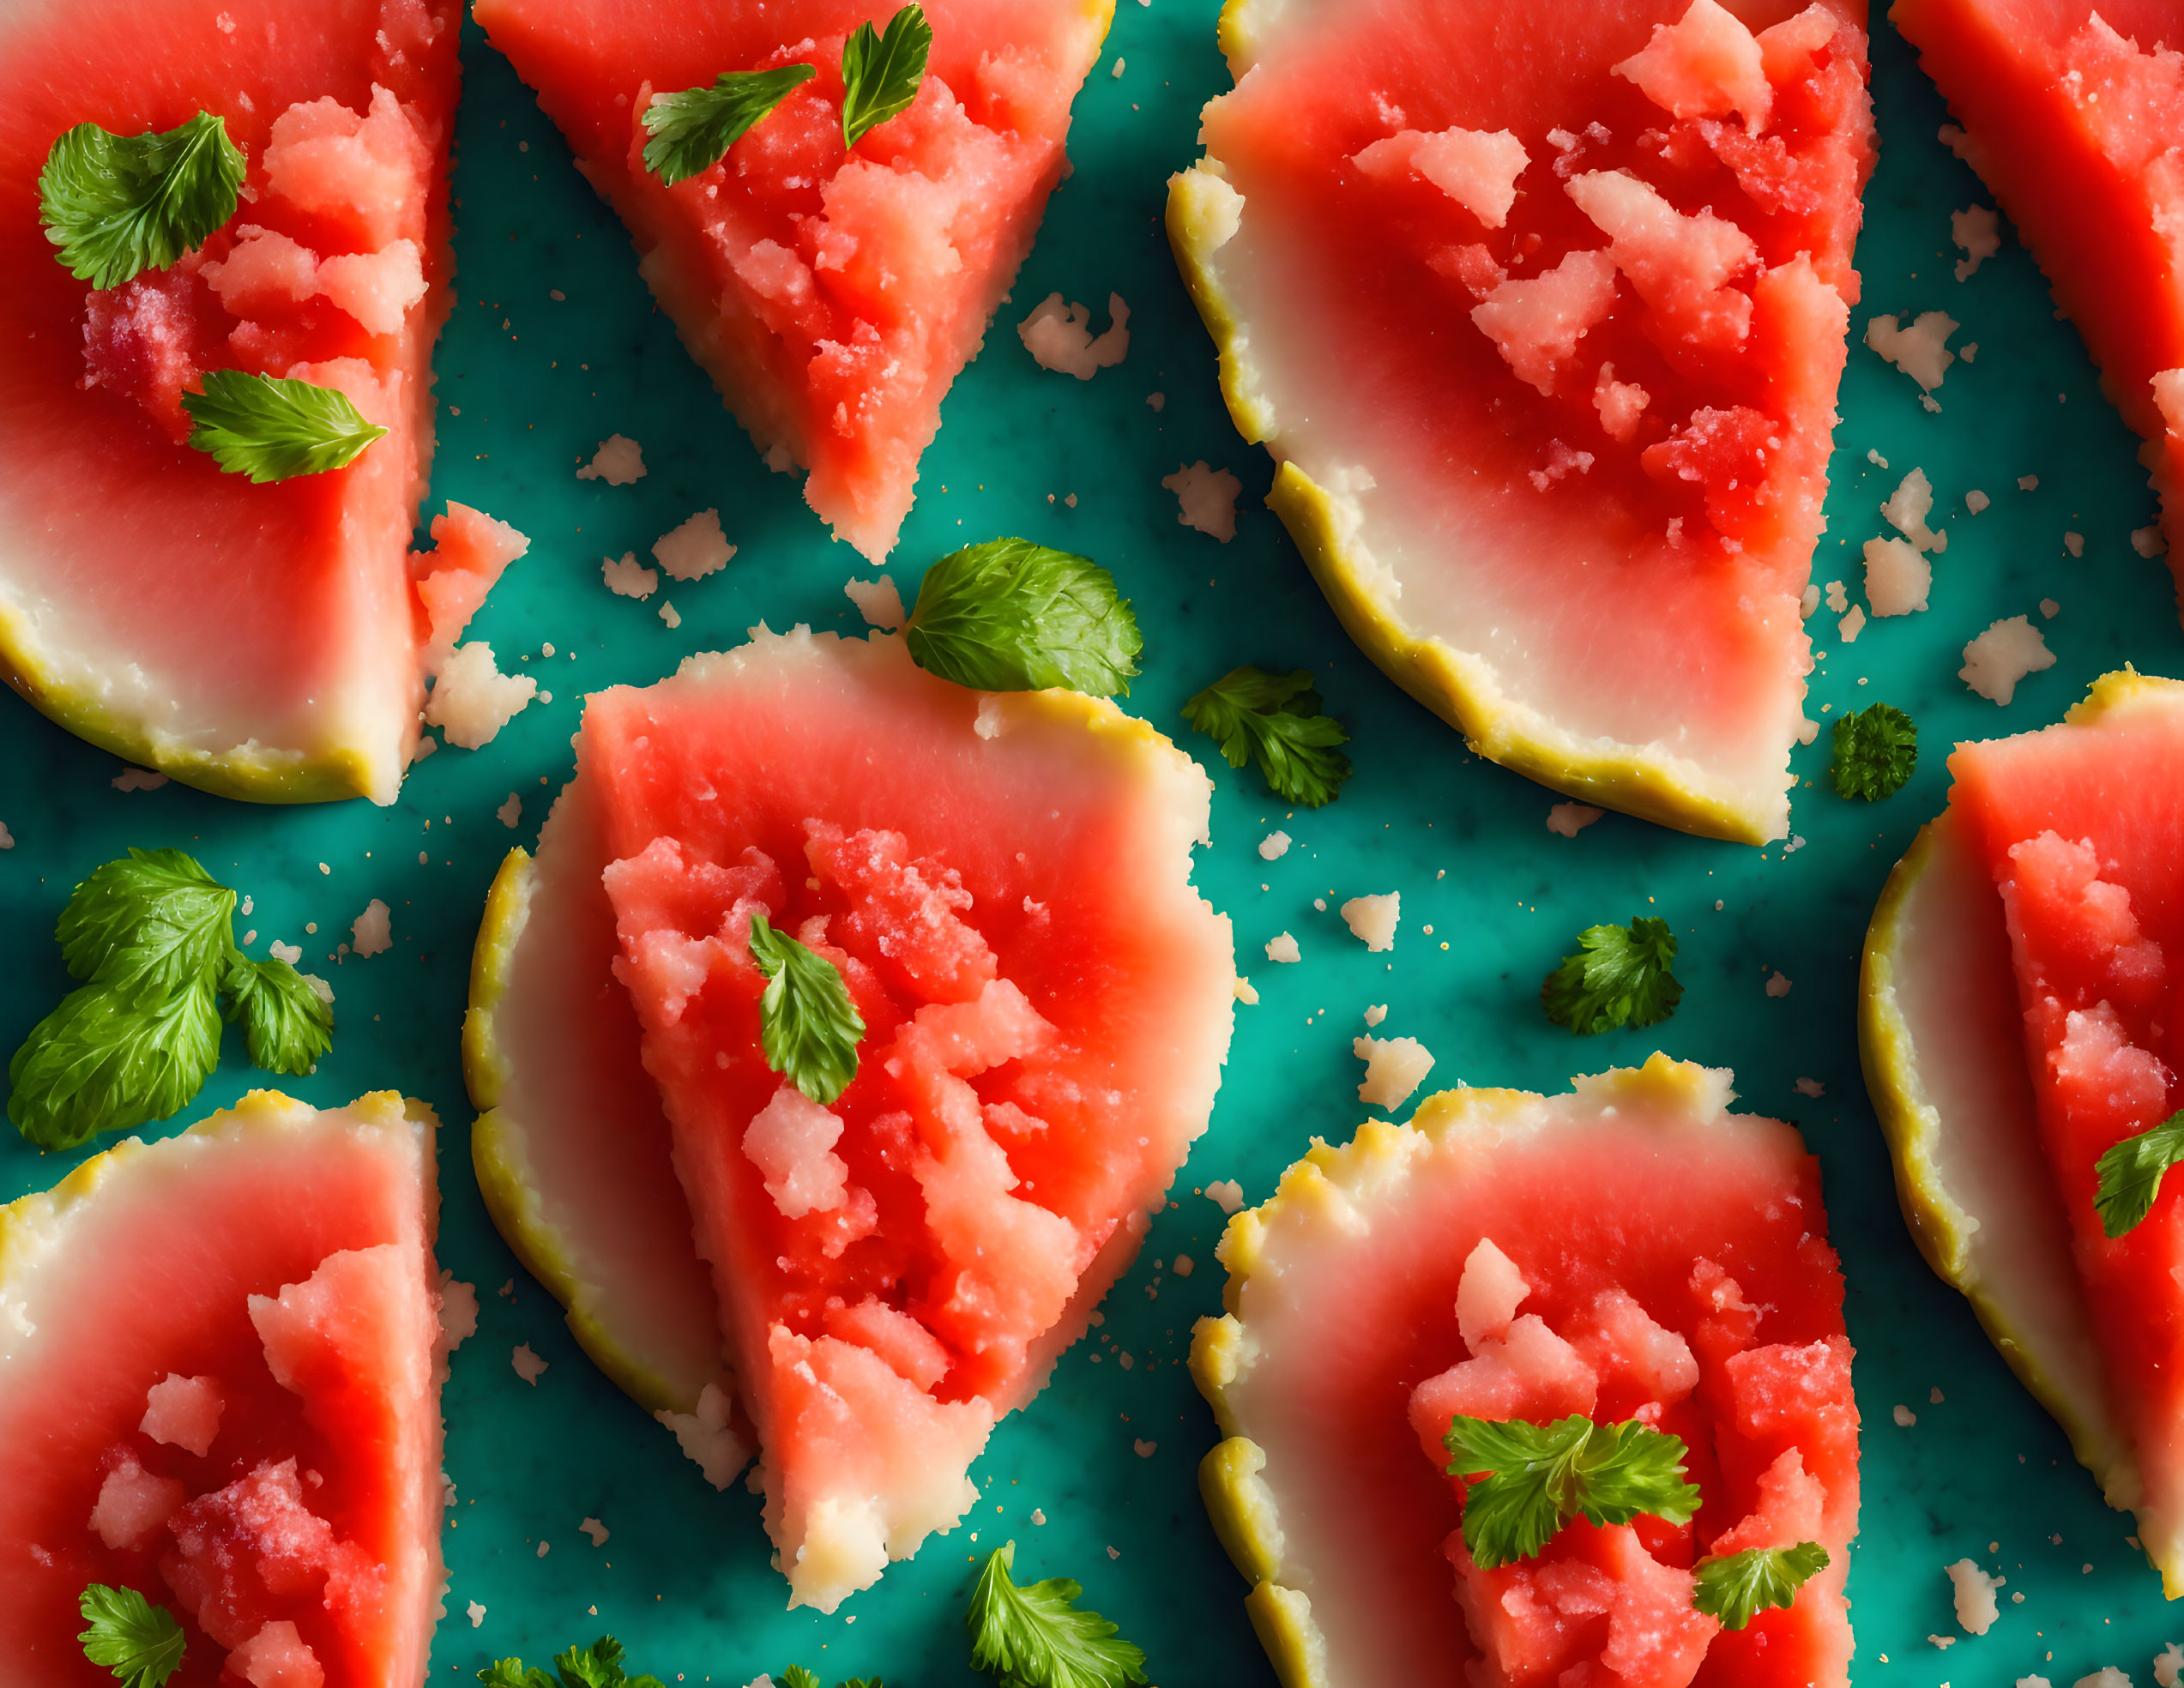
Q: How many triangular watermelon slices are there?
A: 8